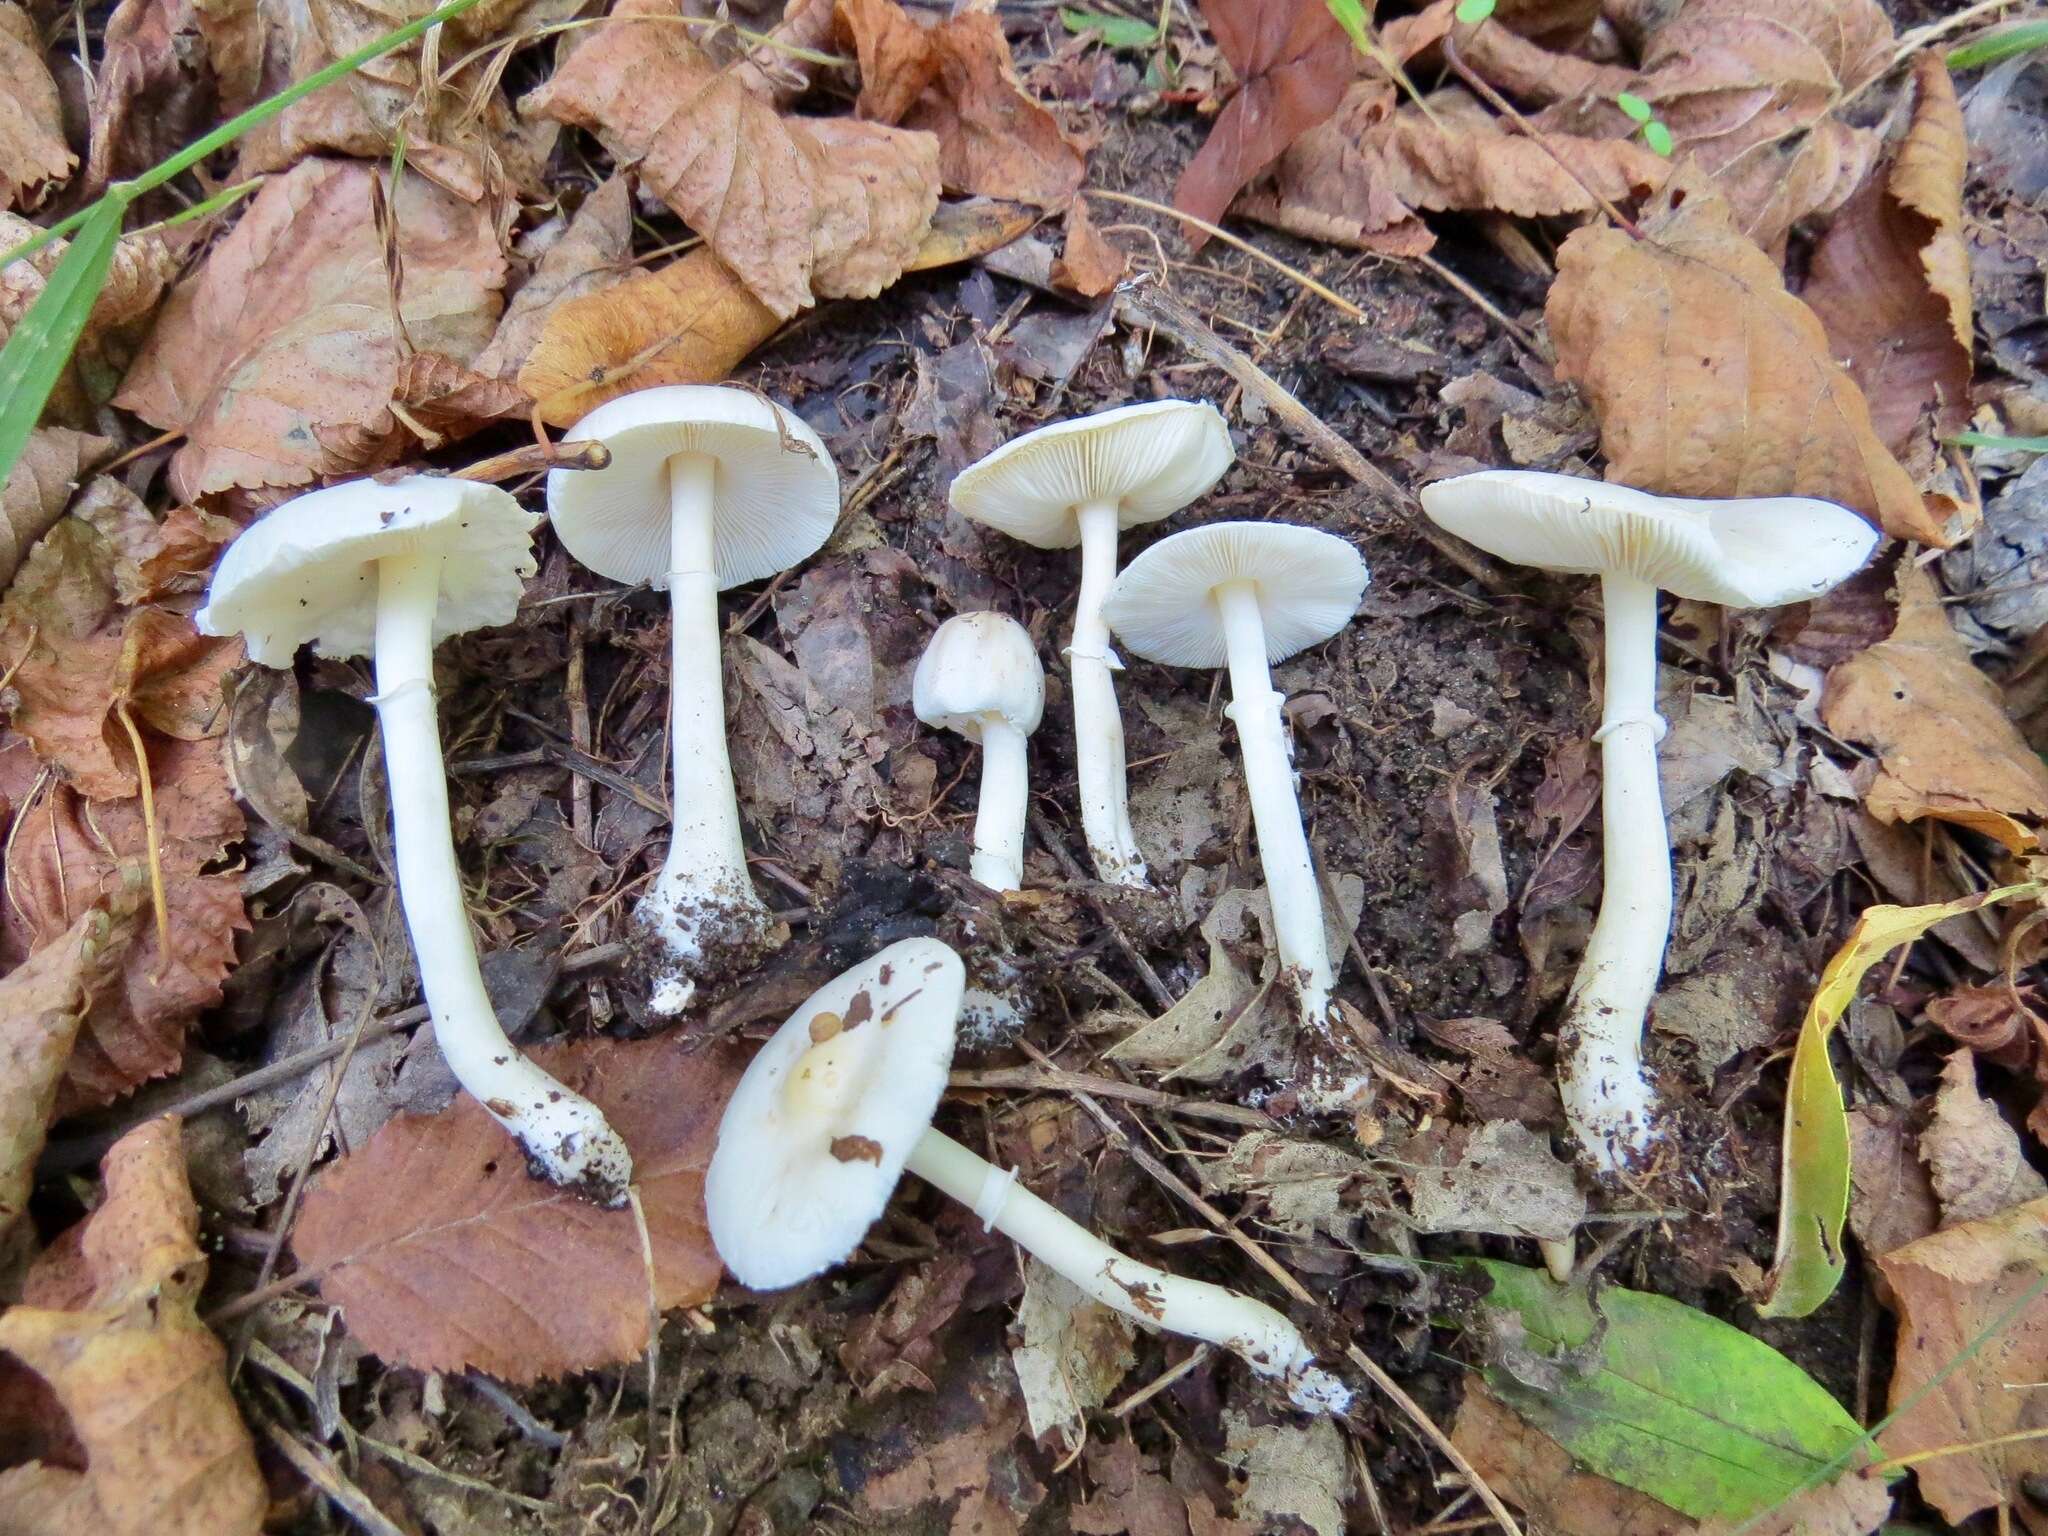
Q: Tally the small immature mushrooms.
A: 1